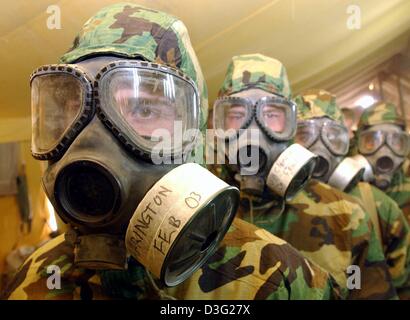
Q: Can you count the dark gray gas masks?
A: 4